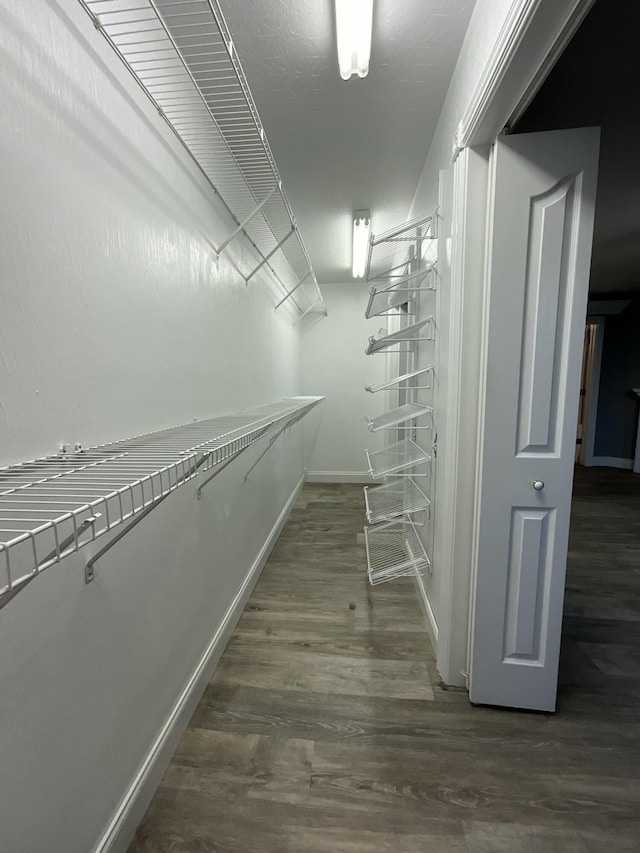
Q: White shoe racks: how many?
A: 8